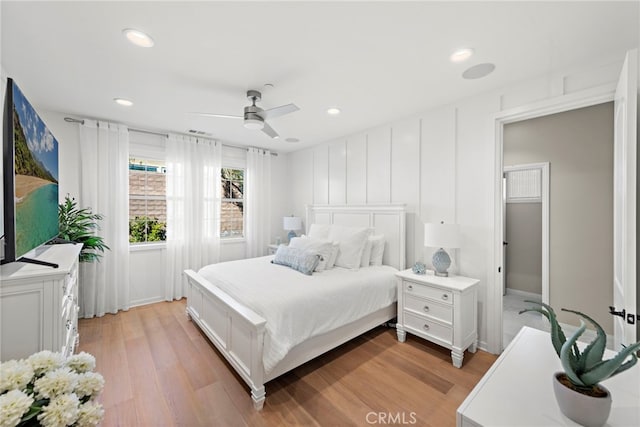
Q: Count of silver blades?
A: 3